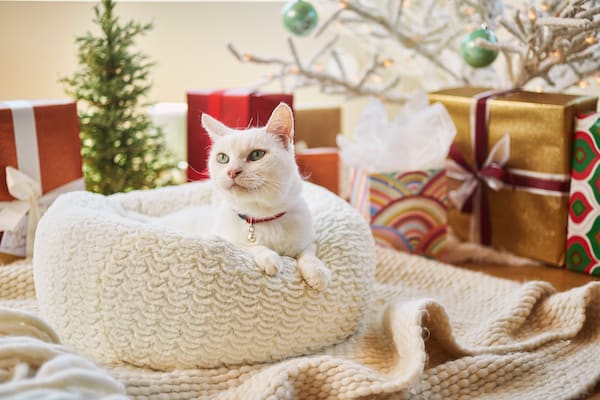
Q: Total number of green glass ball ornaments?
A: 2